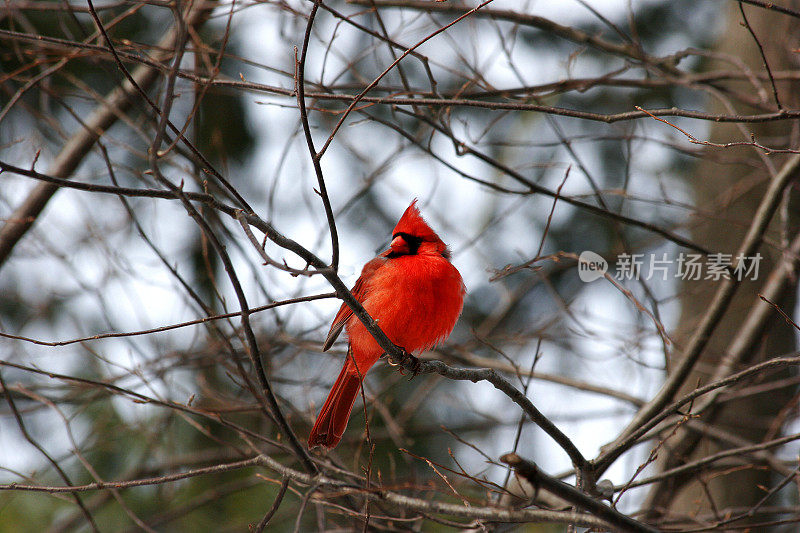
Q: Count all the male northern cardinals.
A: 1